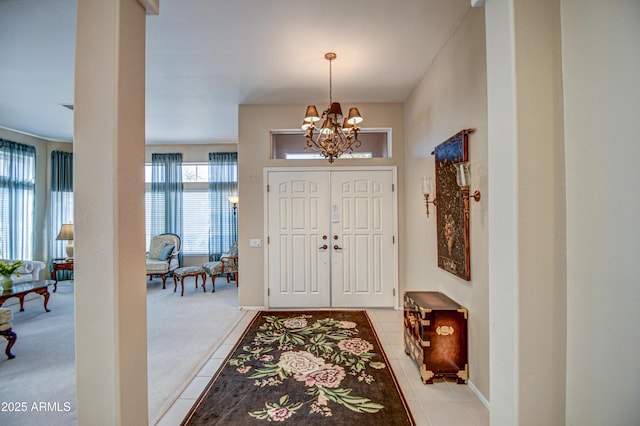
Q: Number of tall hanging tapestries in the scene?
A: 1